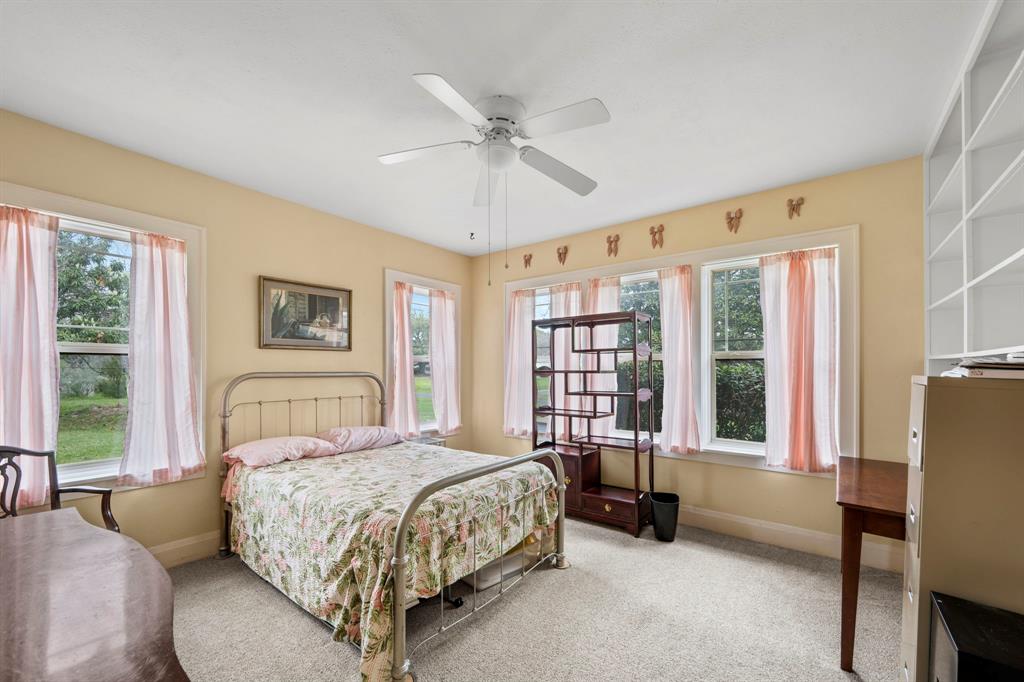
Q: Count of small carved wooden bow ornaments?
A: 6